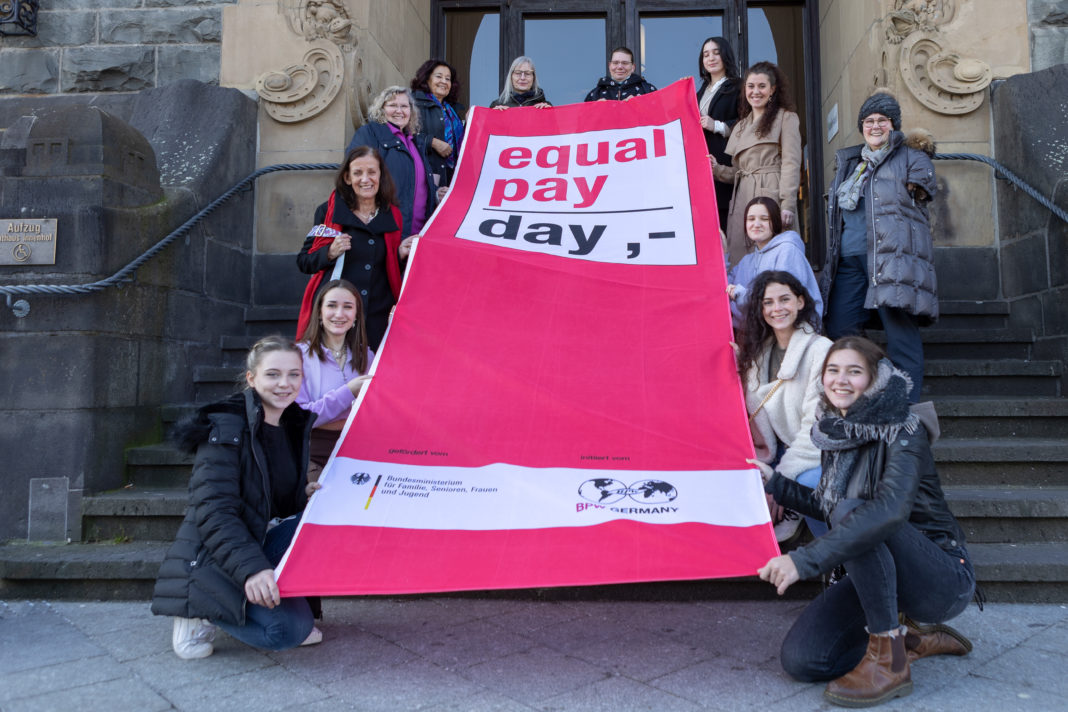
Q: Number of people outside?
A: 13